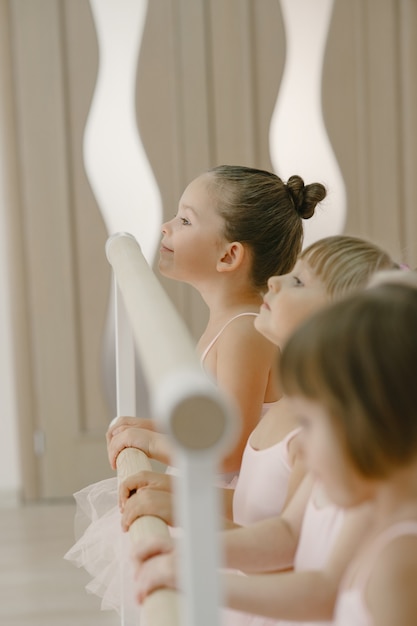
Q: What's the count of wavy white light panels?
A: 2